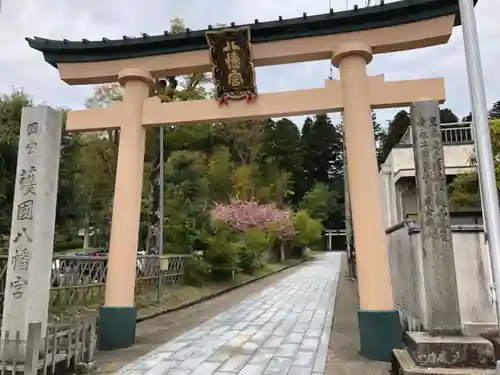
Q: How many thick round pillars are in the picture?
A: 2